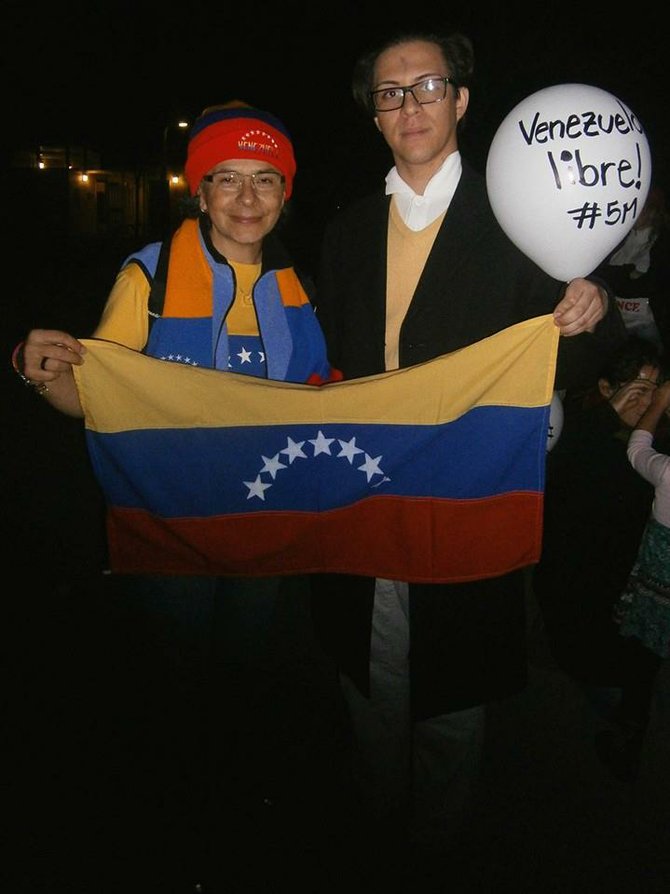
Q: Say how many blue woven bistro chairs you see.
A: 0